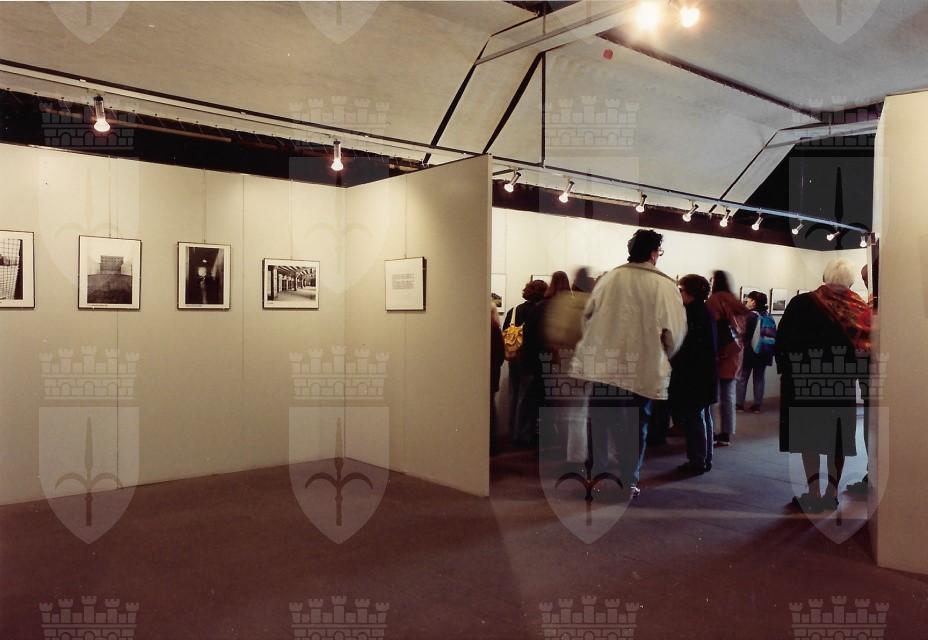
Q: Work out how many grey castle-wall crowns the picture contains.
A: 12